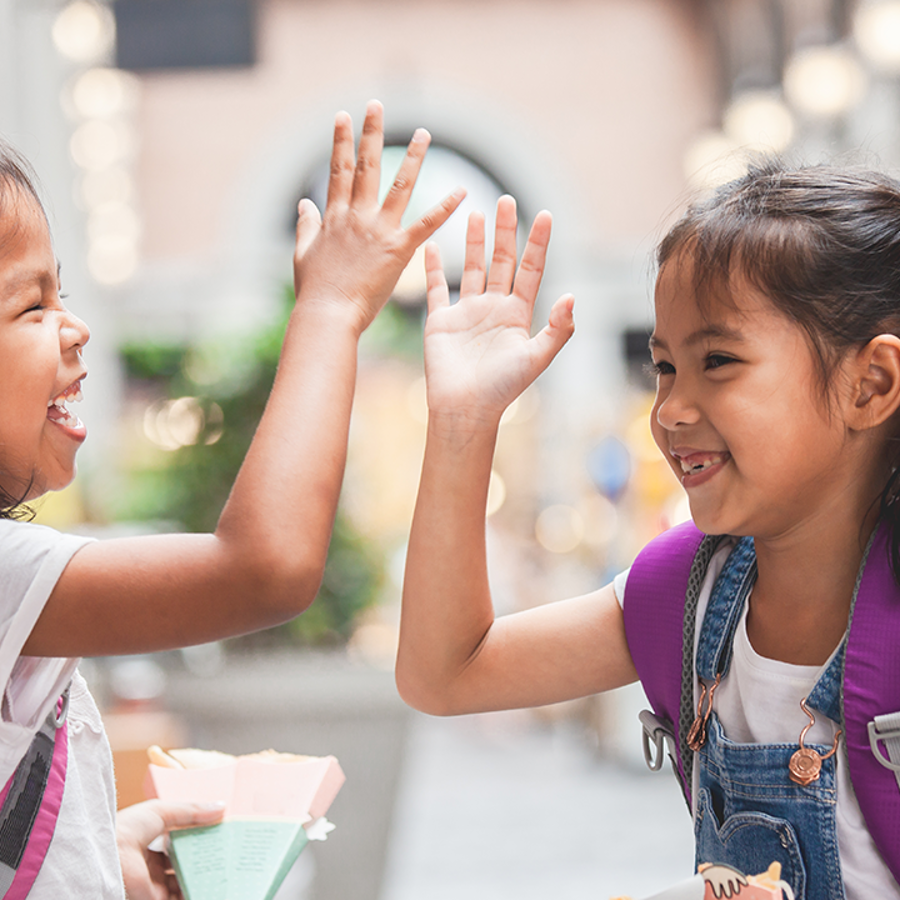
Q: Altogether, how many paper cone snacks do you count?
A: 2